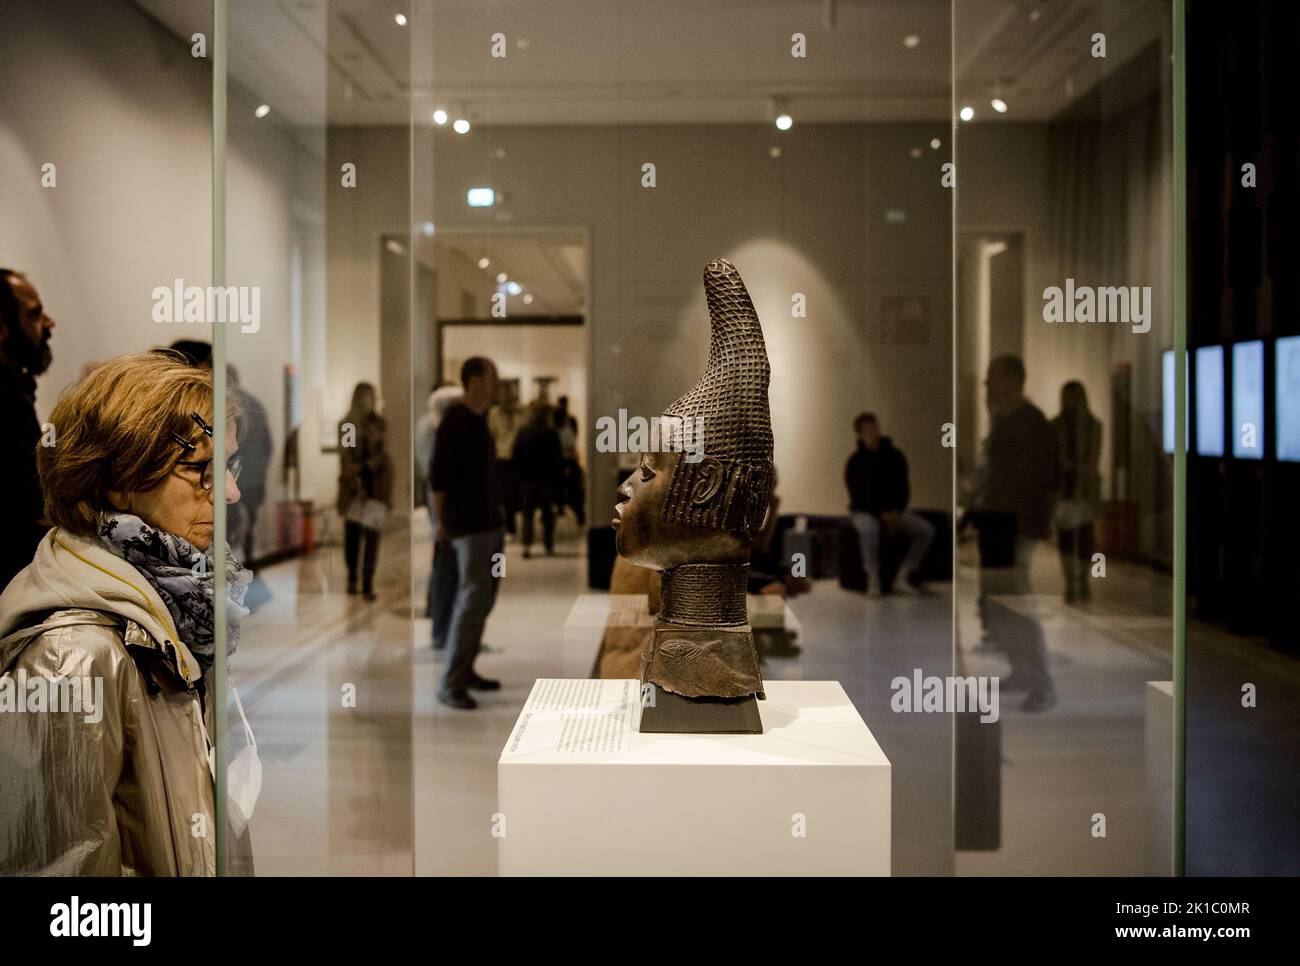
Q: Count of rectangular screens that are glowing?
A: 4